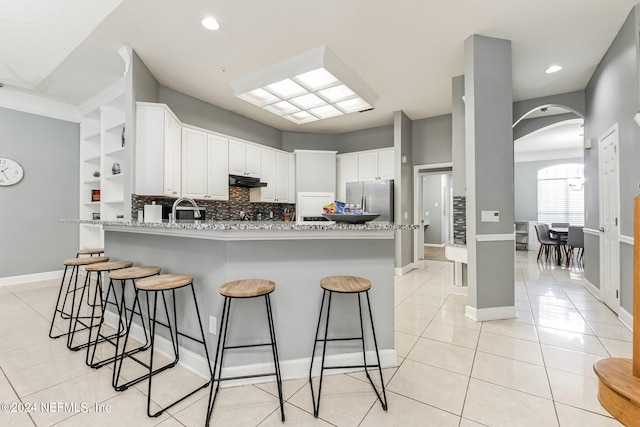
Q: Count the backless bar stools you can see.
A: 7